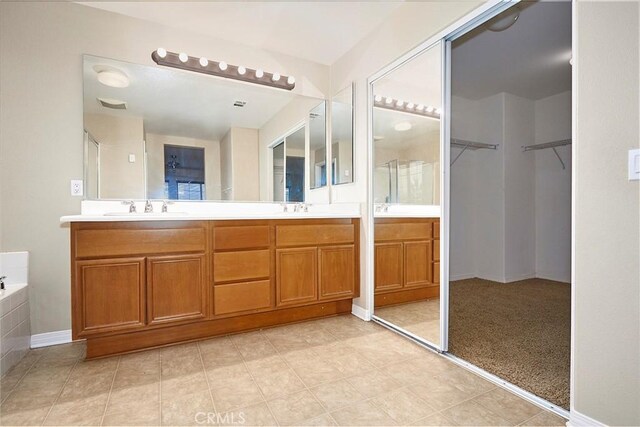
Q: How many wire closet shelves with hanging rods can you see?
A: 2